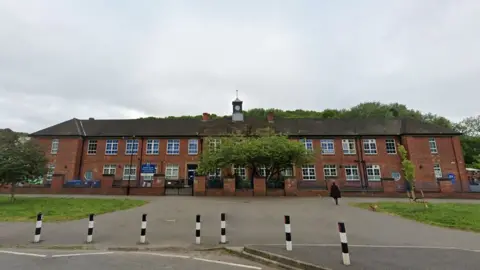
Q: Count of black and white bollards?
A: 7